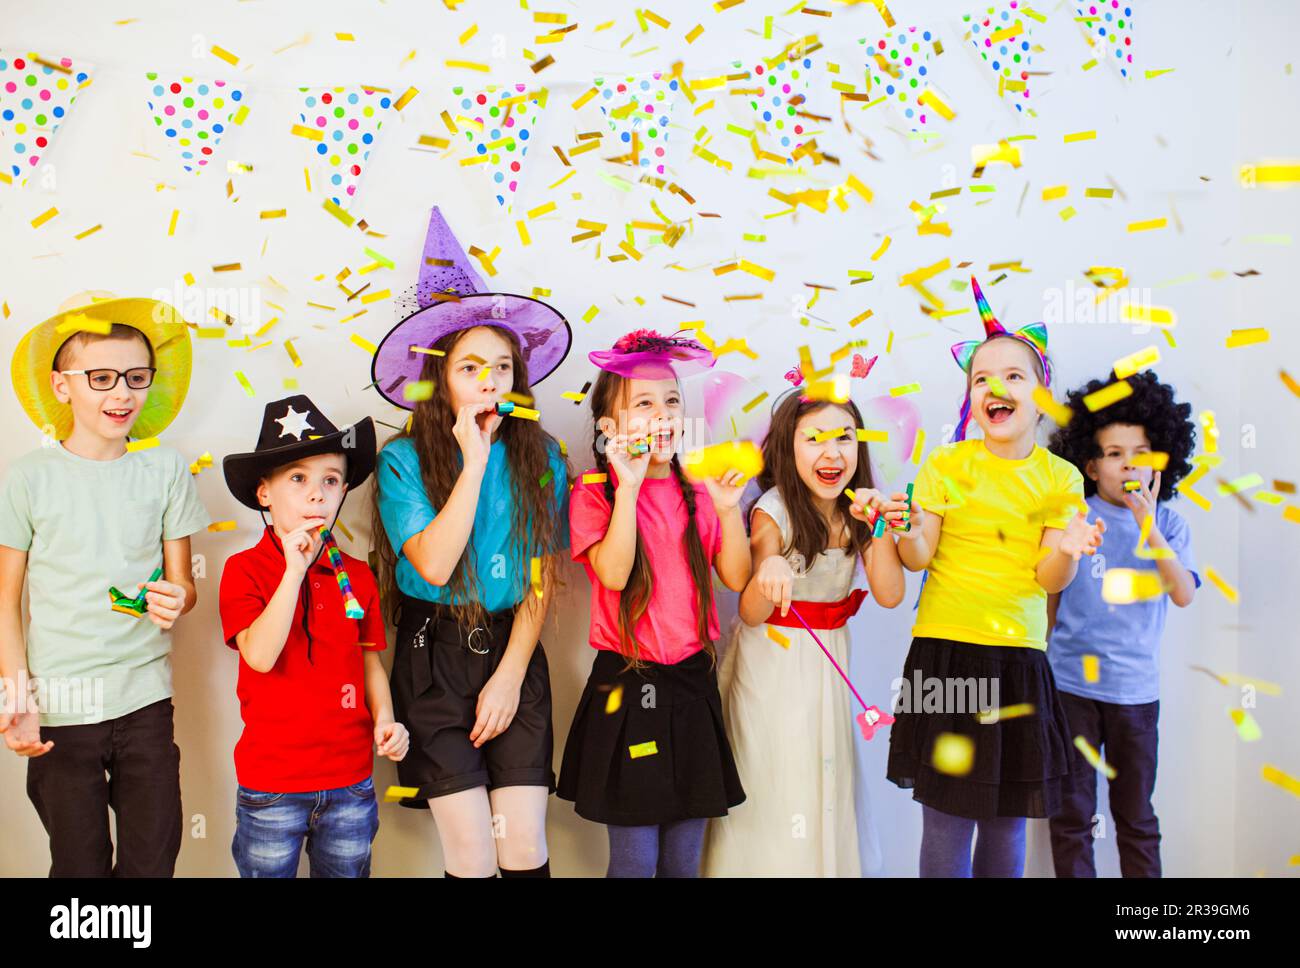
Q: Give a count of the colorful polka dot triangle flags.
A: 9